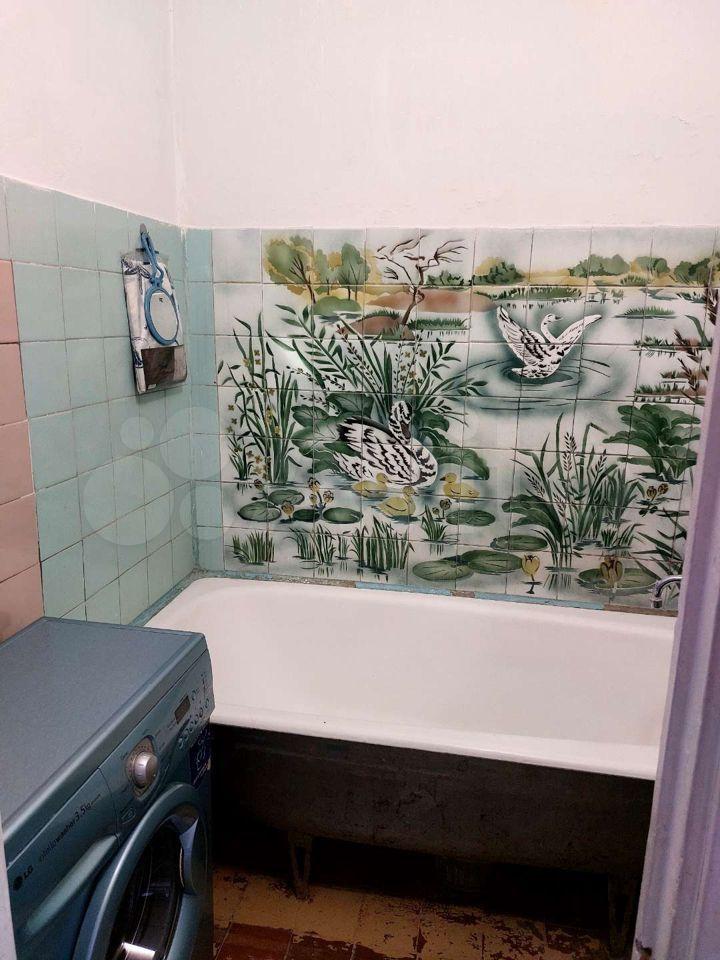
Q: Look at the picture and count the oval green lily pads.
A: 9